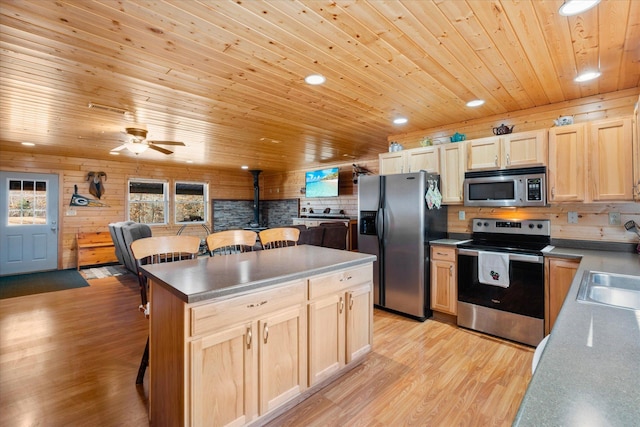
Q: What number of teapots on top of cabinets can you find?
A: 5